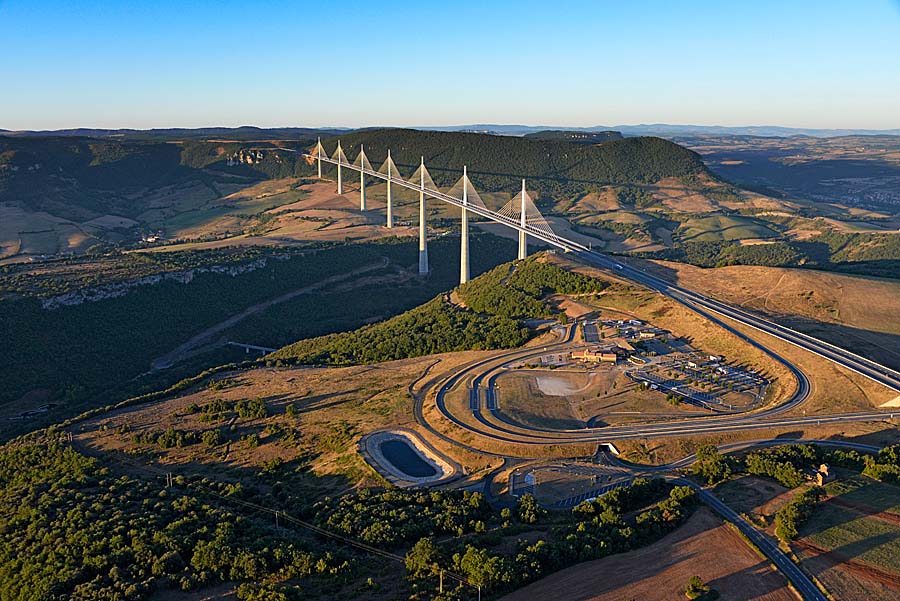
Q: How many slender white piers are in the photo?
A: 7